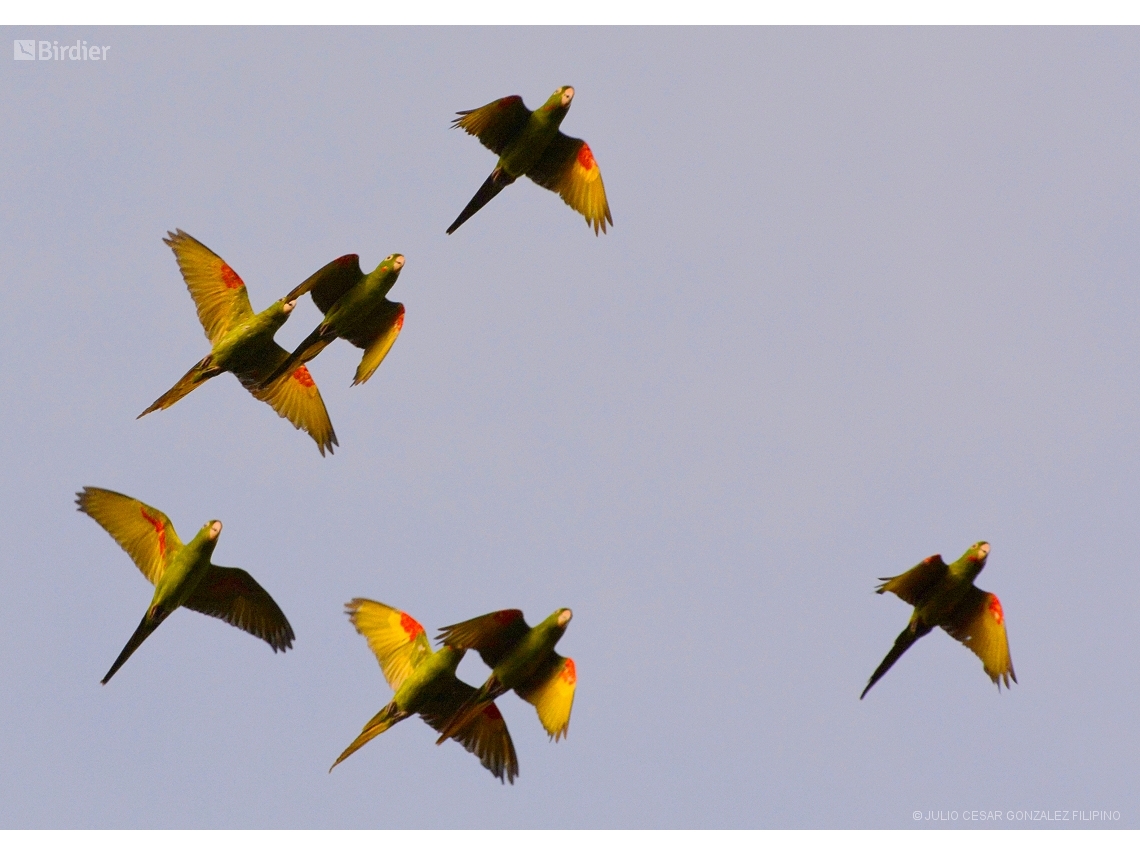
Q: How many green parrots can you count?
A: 7